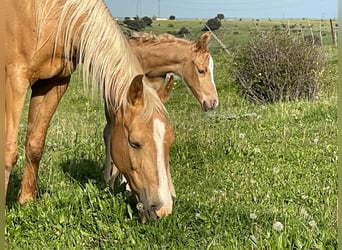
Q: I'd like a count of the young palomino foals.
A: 1